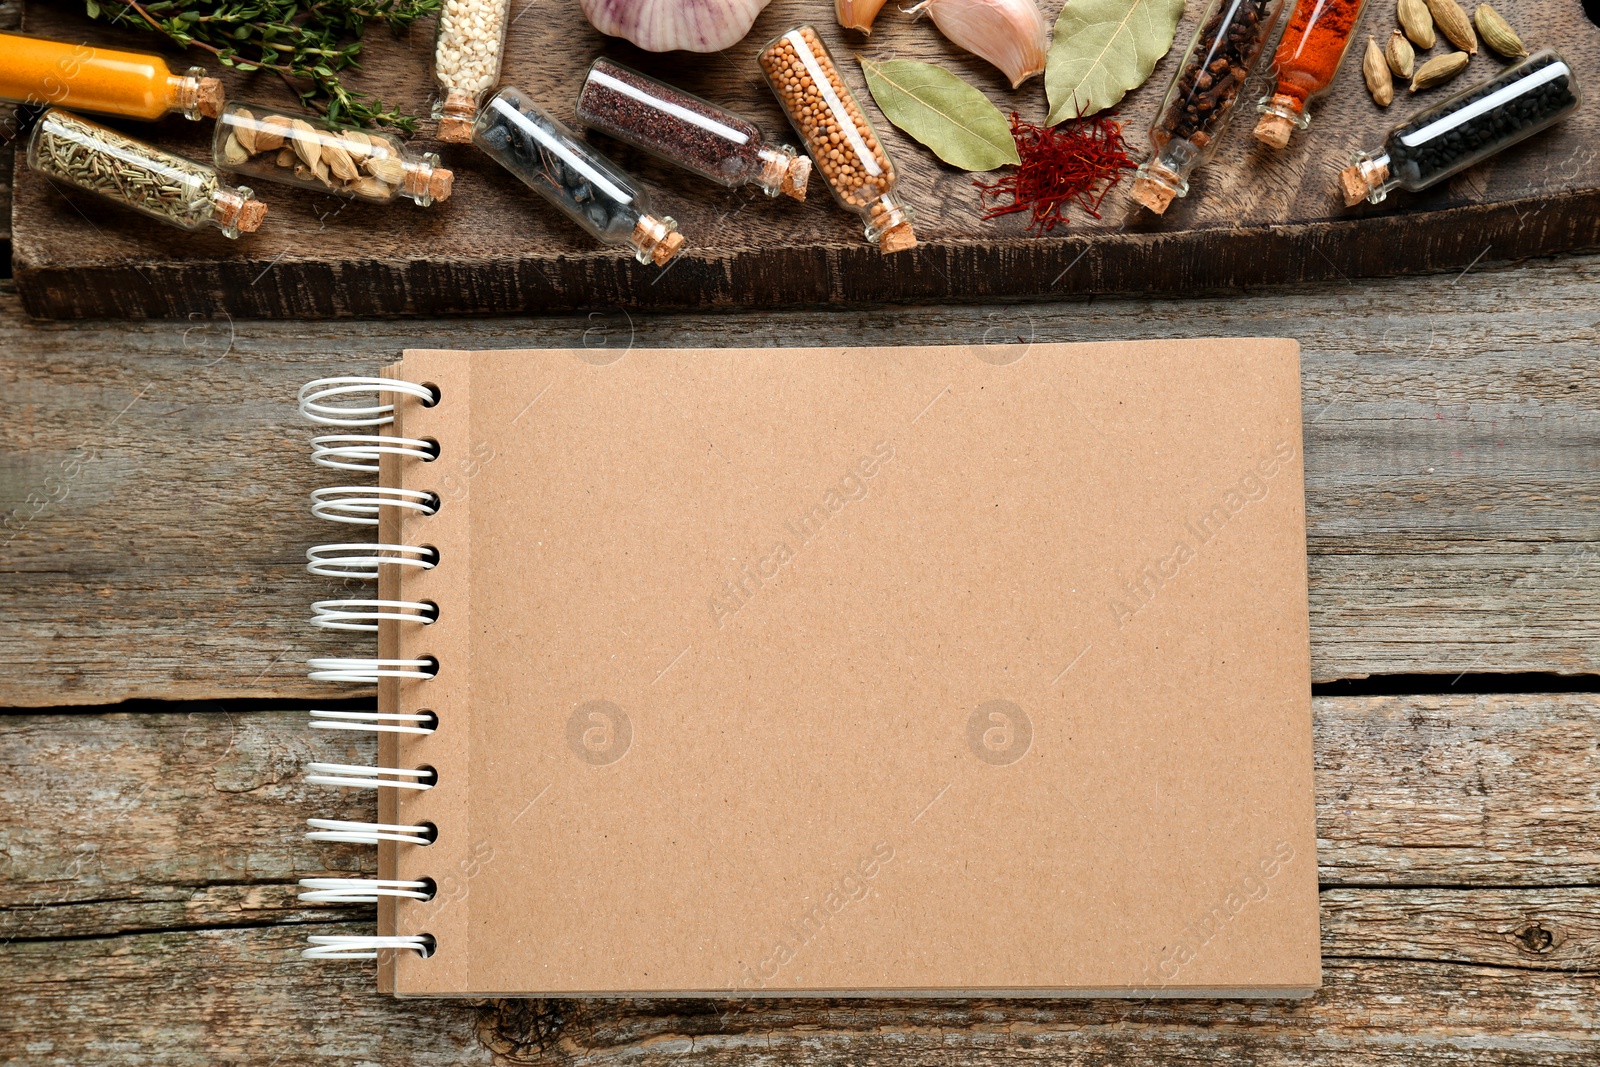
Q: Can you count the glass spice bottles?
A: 10